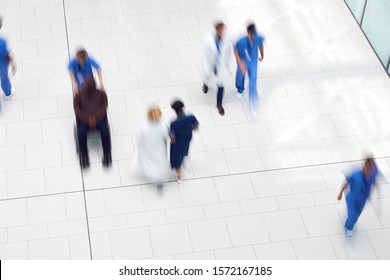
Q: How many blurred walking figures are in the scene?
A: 7